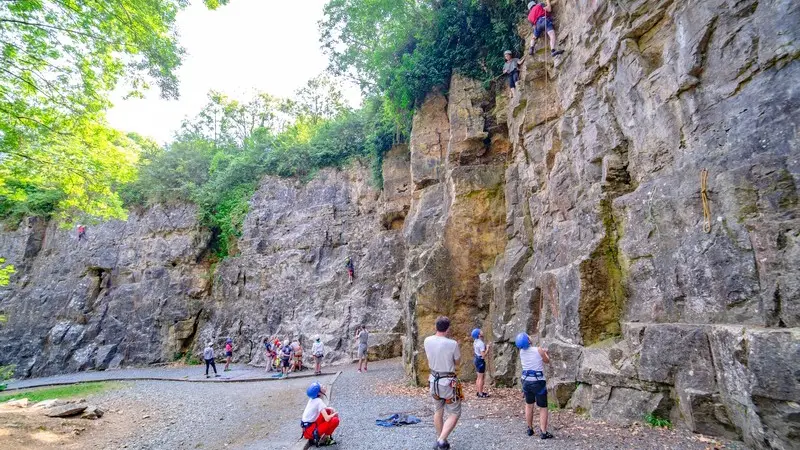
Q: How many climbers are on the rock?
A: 4